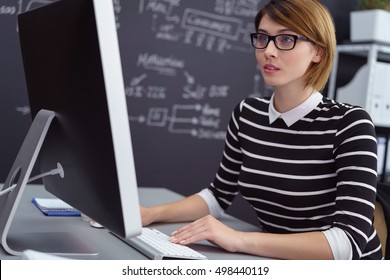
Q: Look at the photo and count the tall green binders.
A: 0